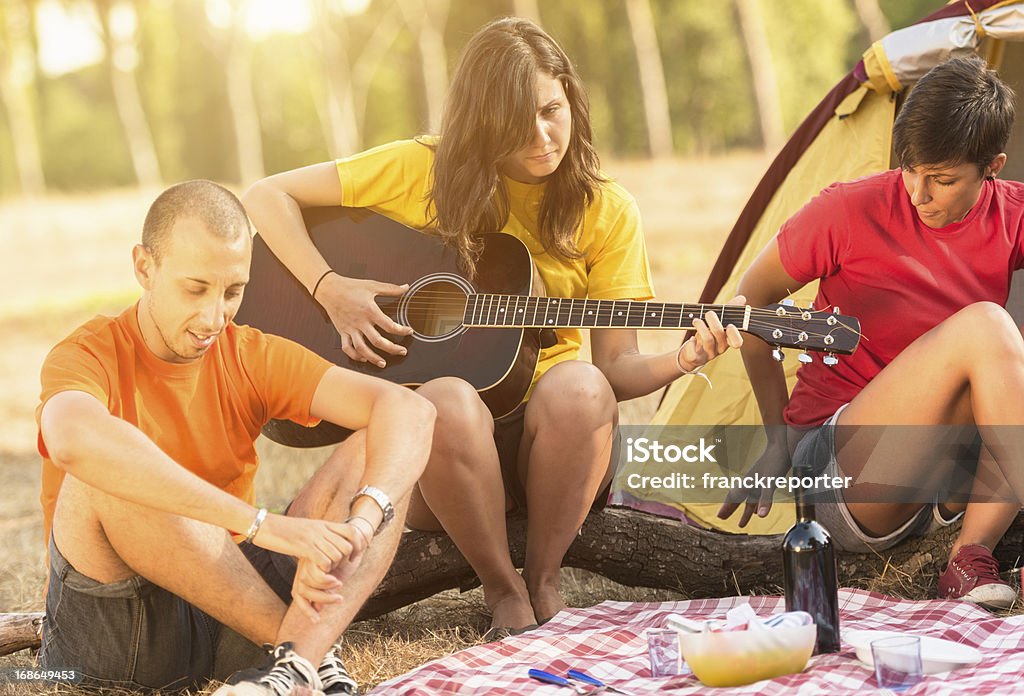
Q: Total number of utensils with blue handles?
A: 2